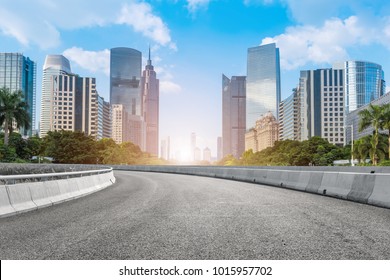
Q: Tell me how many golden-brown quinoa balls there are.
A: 0